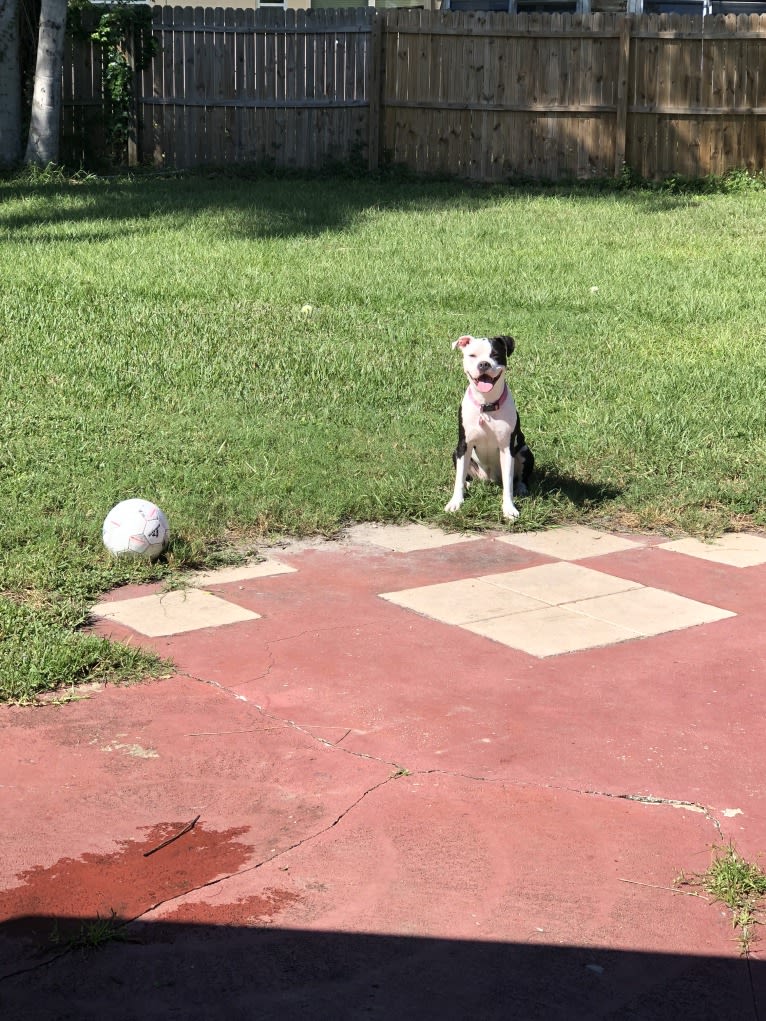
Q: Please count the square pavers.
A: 9